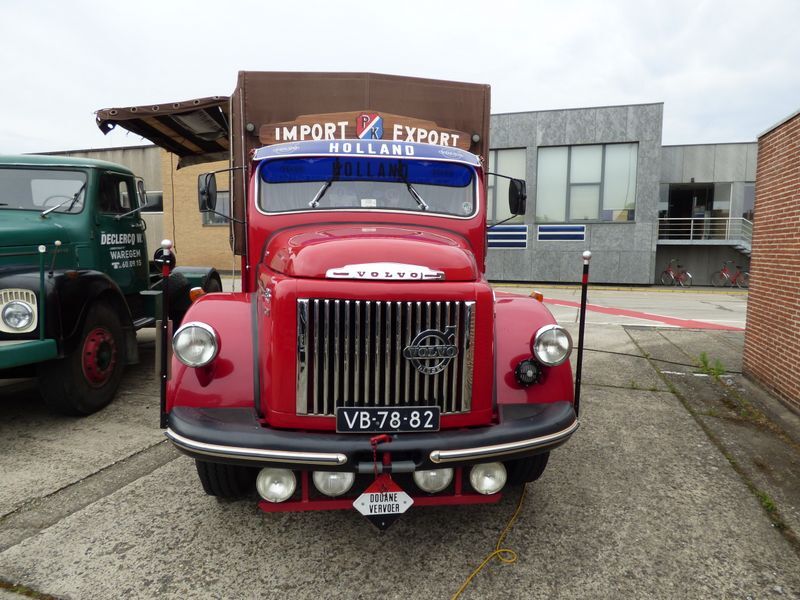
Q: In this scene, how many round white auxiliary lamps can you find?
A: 4